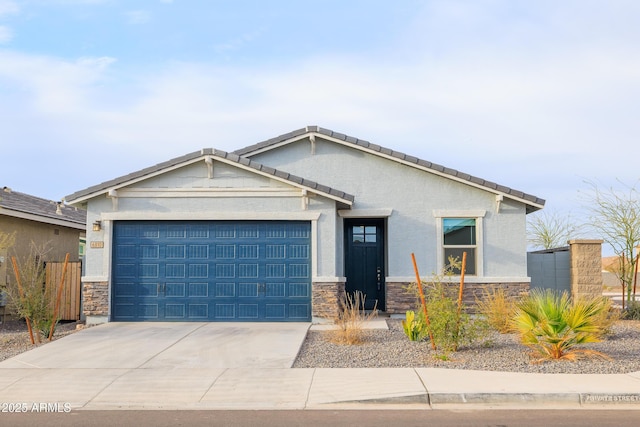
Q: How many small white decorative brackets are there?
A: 5